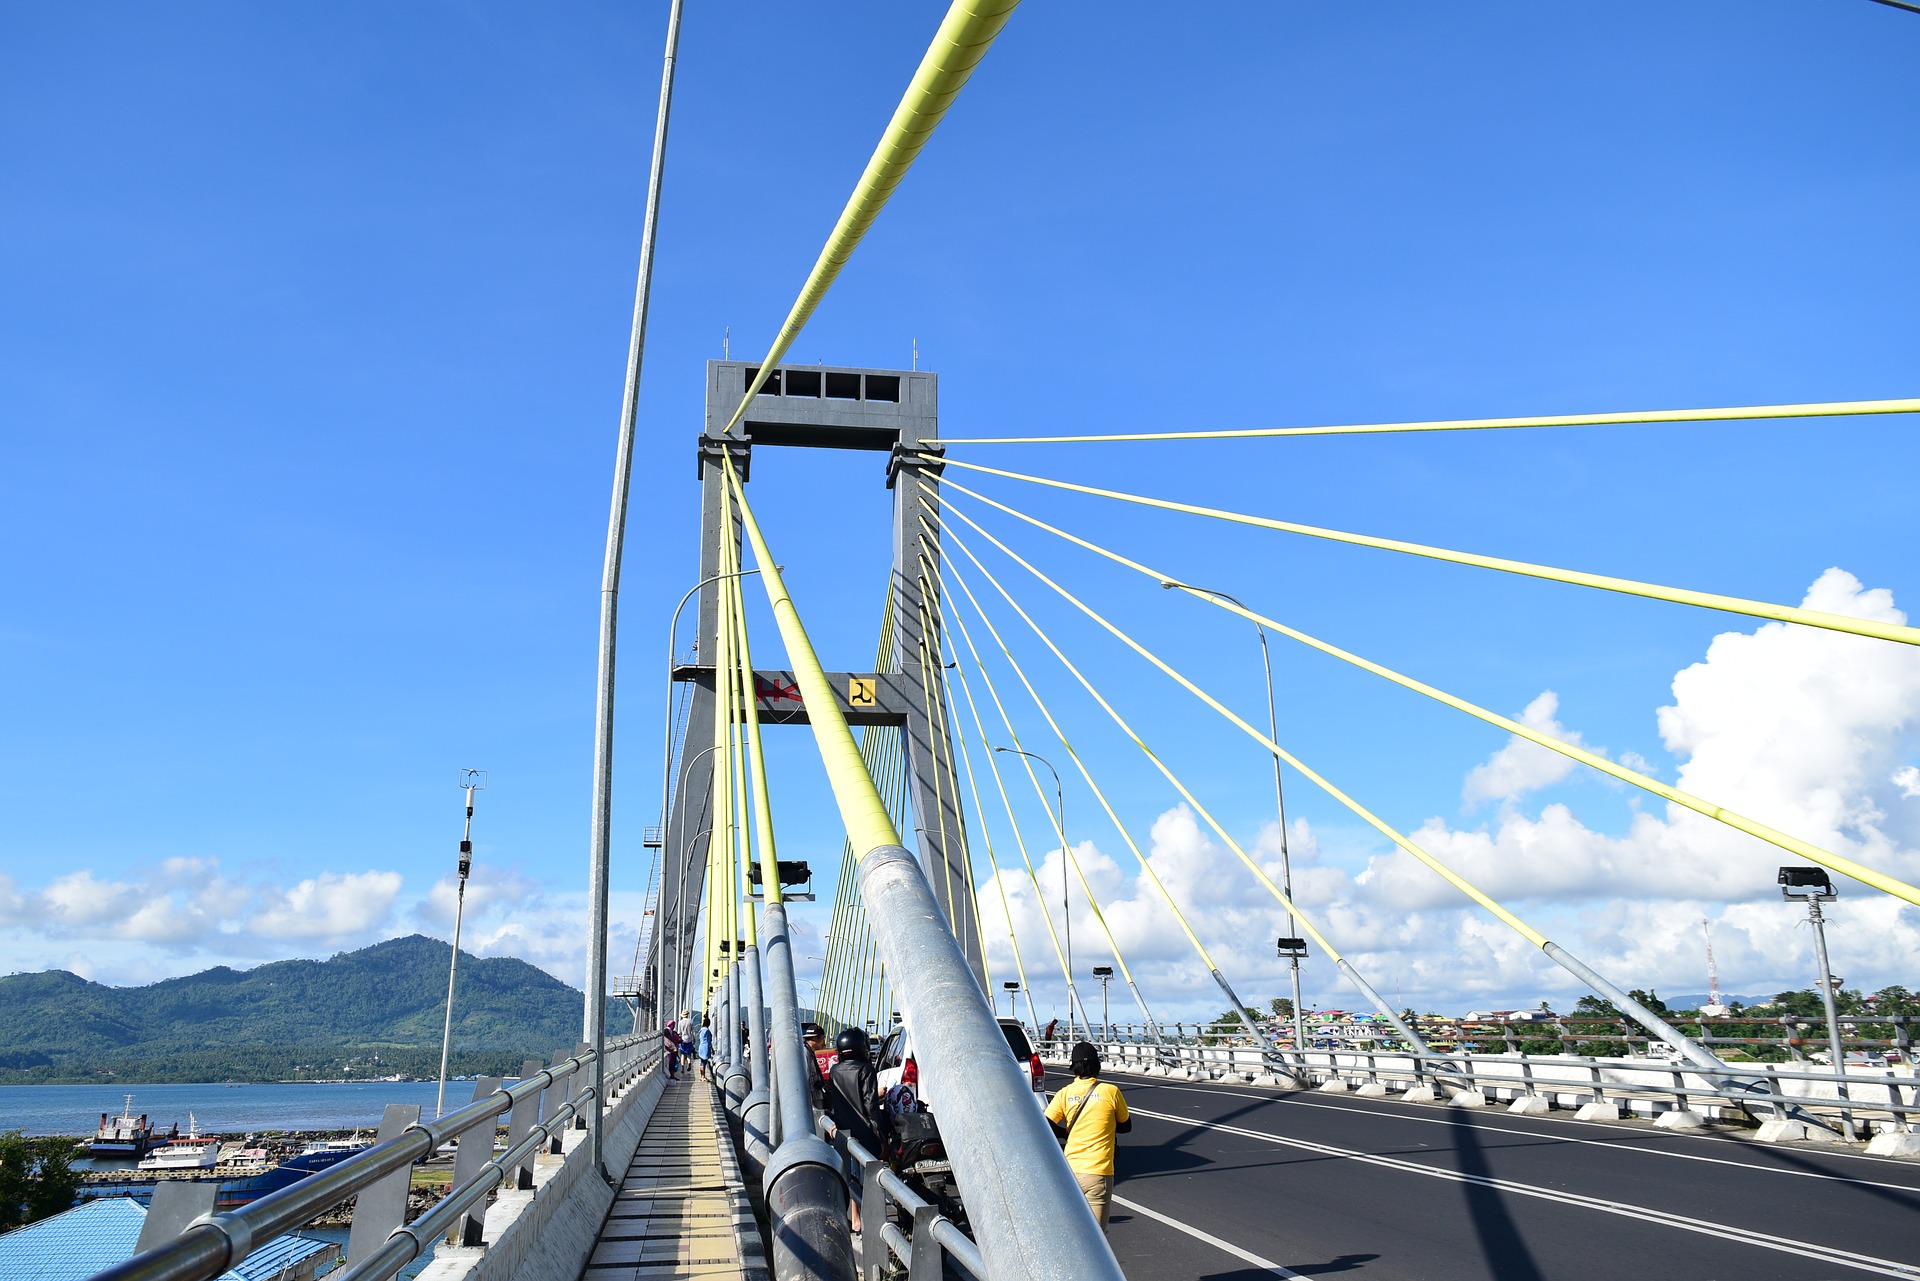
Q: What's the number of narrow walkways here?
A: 1